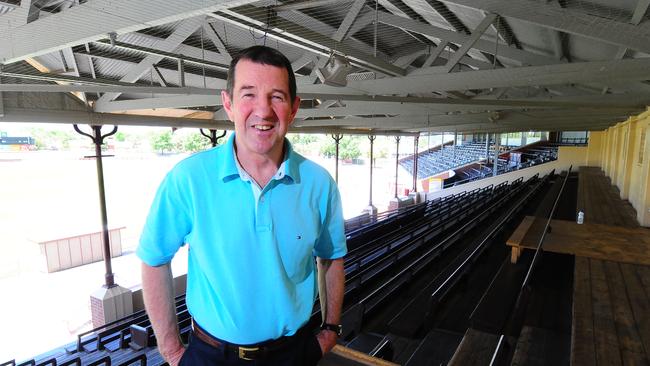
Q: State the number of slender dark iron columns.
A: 6